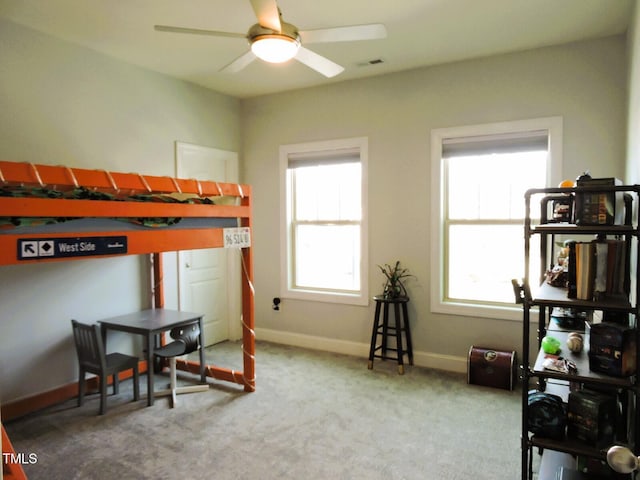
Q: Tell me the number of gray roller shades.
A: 2